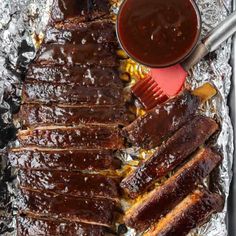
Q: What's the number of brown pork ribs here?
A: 15